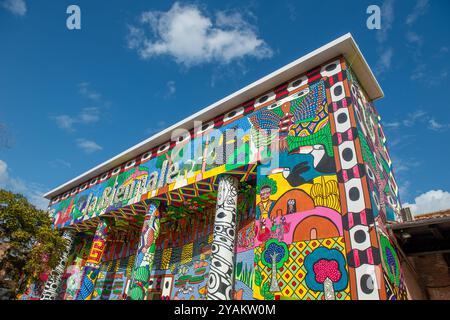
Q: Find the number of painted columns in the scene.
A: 4